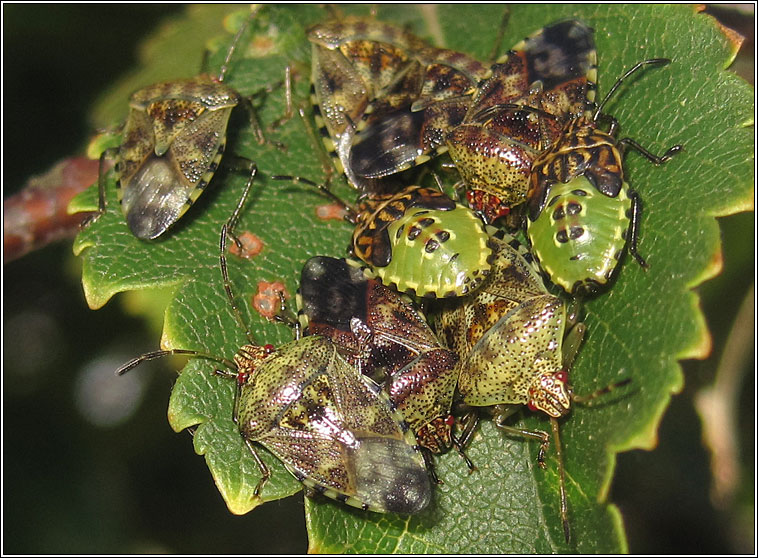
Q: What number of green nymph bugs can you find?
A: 2